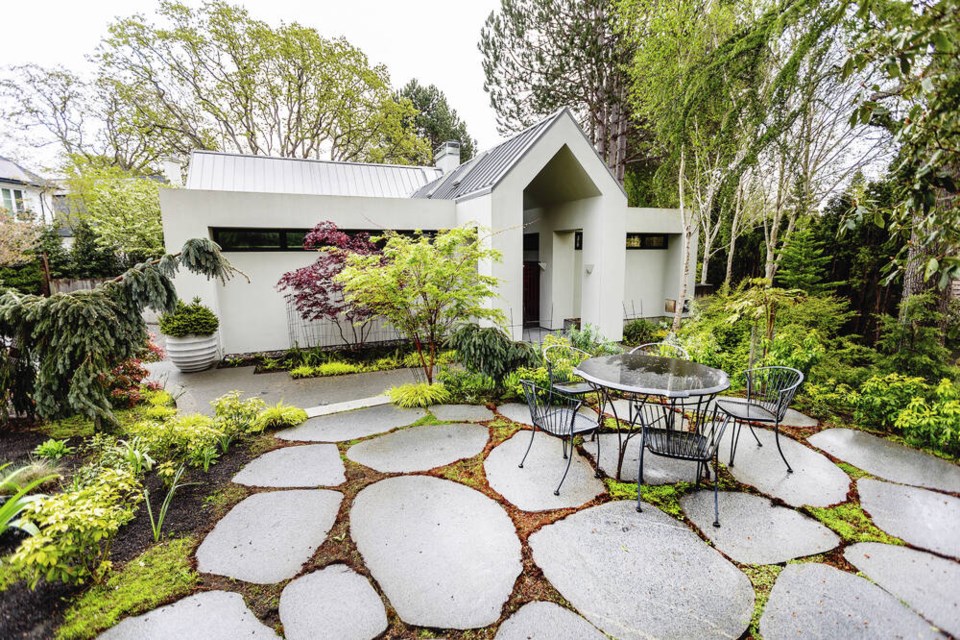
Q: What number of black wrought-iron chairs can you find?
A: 5